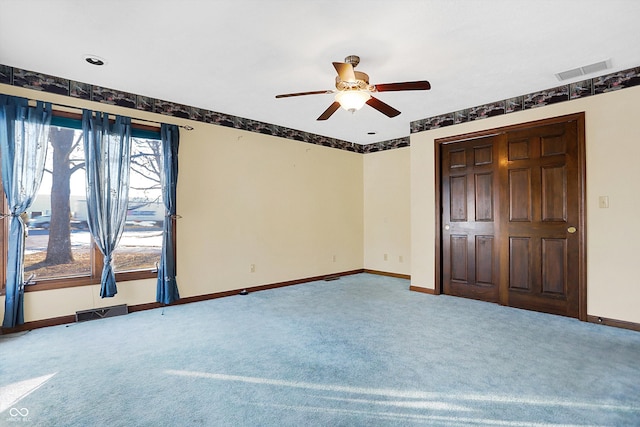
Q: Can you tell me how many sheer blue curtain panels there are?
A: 3